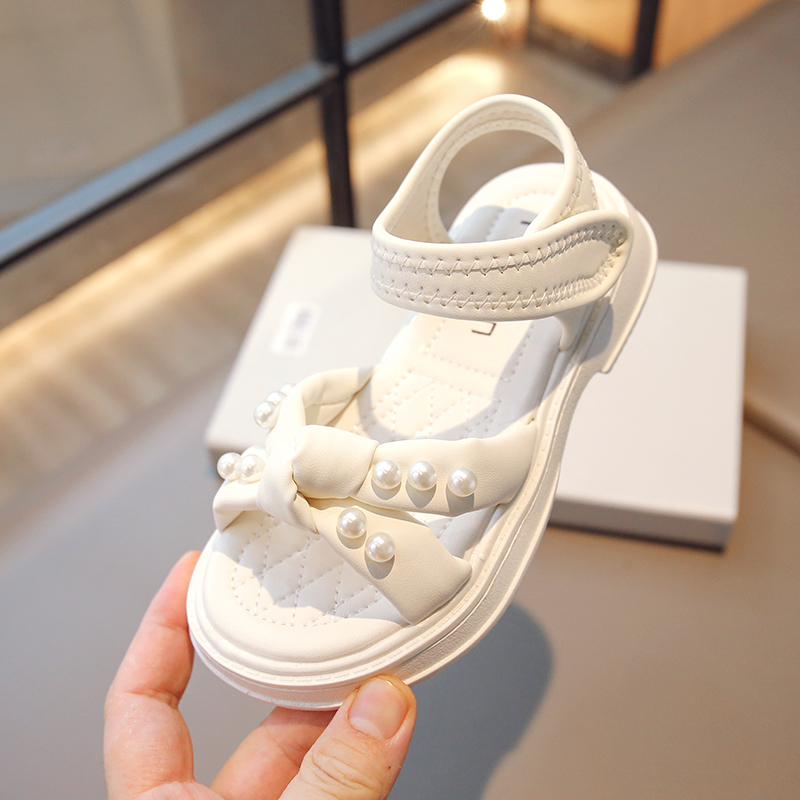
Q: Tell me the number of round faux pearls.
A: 10